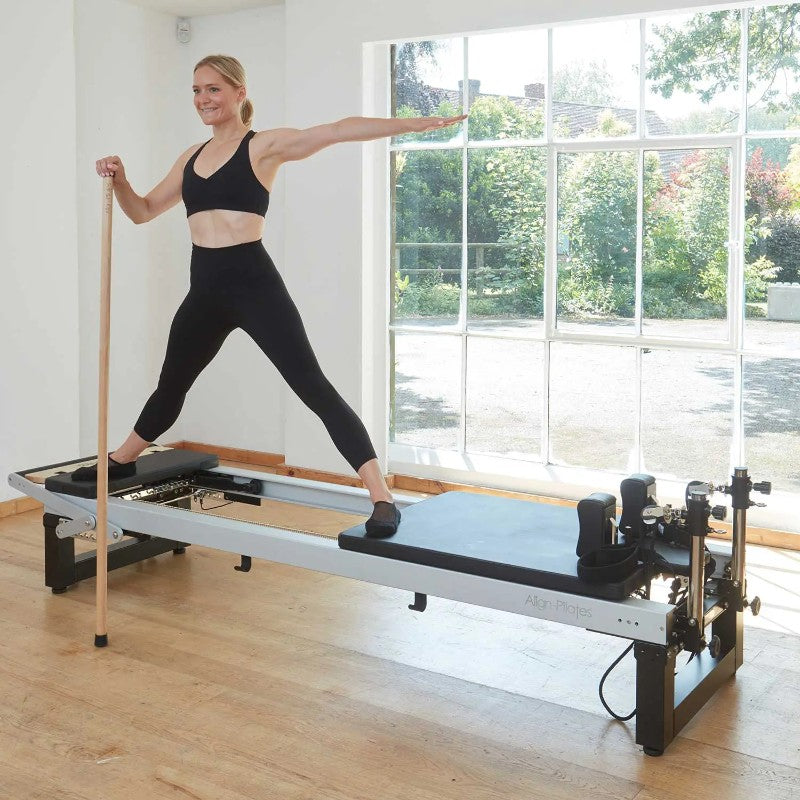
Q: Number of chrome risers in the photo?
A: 2